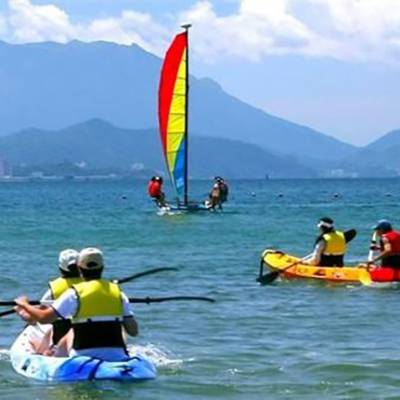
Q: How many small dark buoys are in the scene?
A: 5